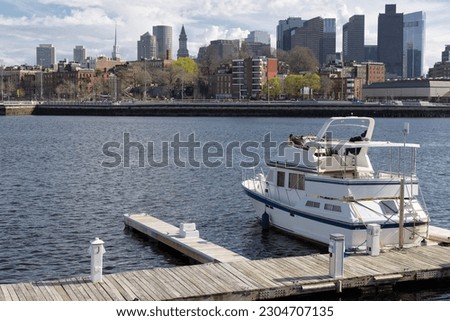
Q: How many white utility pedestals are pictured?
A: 3